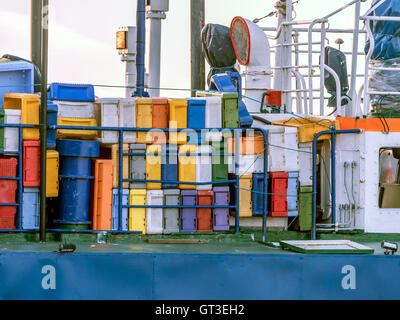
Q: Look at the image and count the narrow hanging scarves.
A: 0